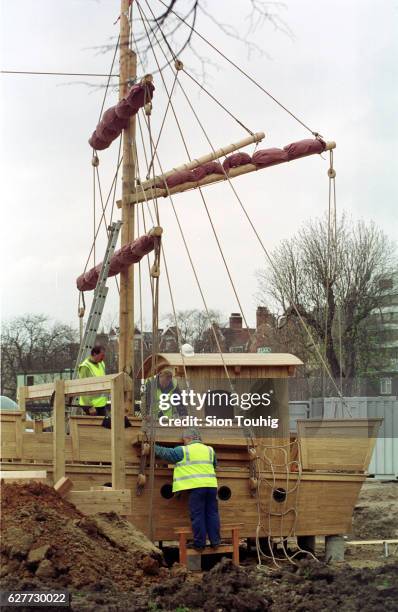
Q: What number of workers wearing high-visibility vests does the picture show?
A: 3